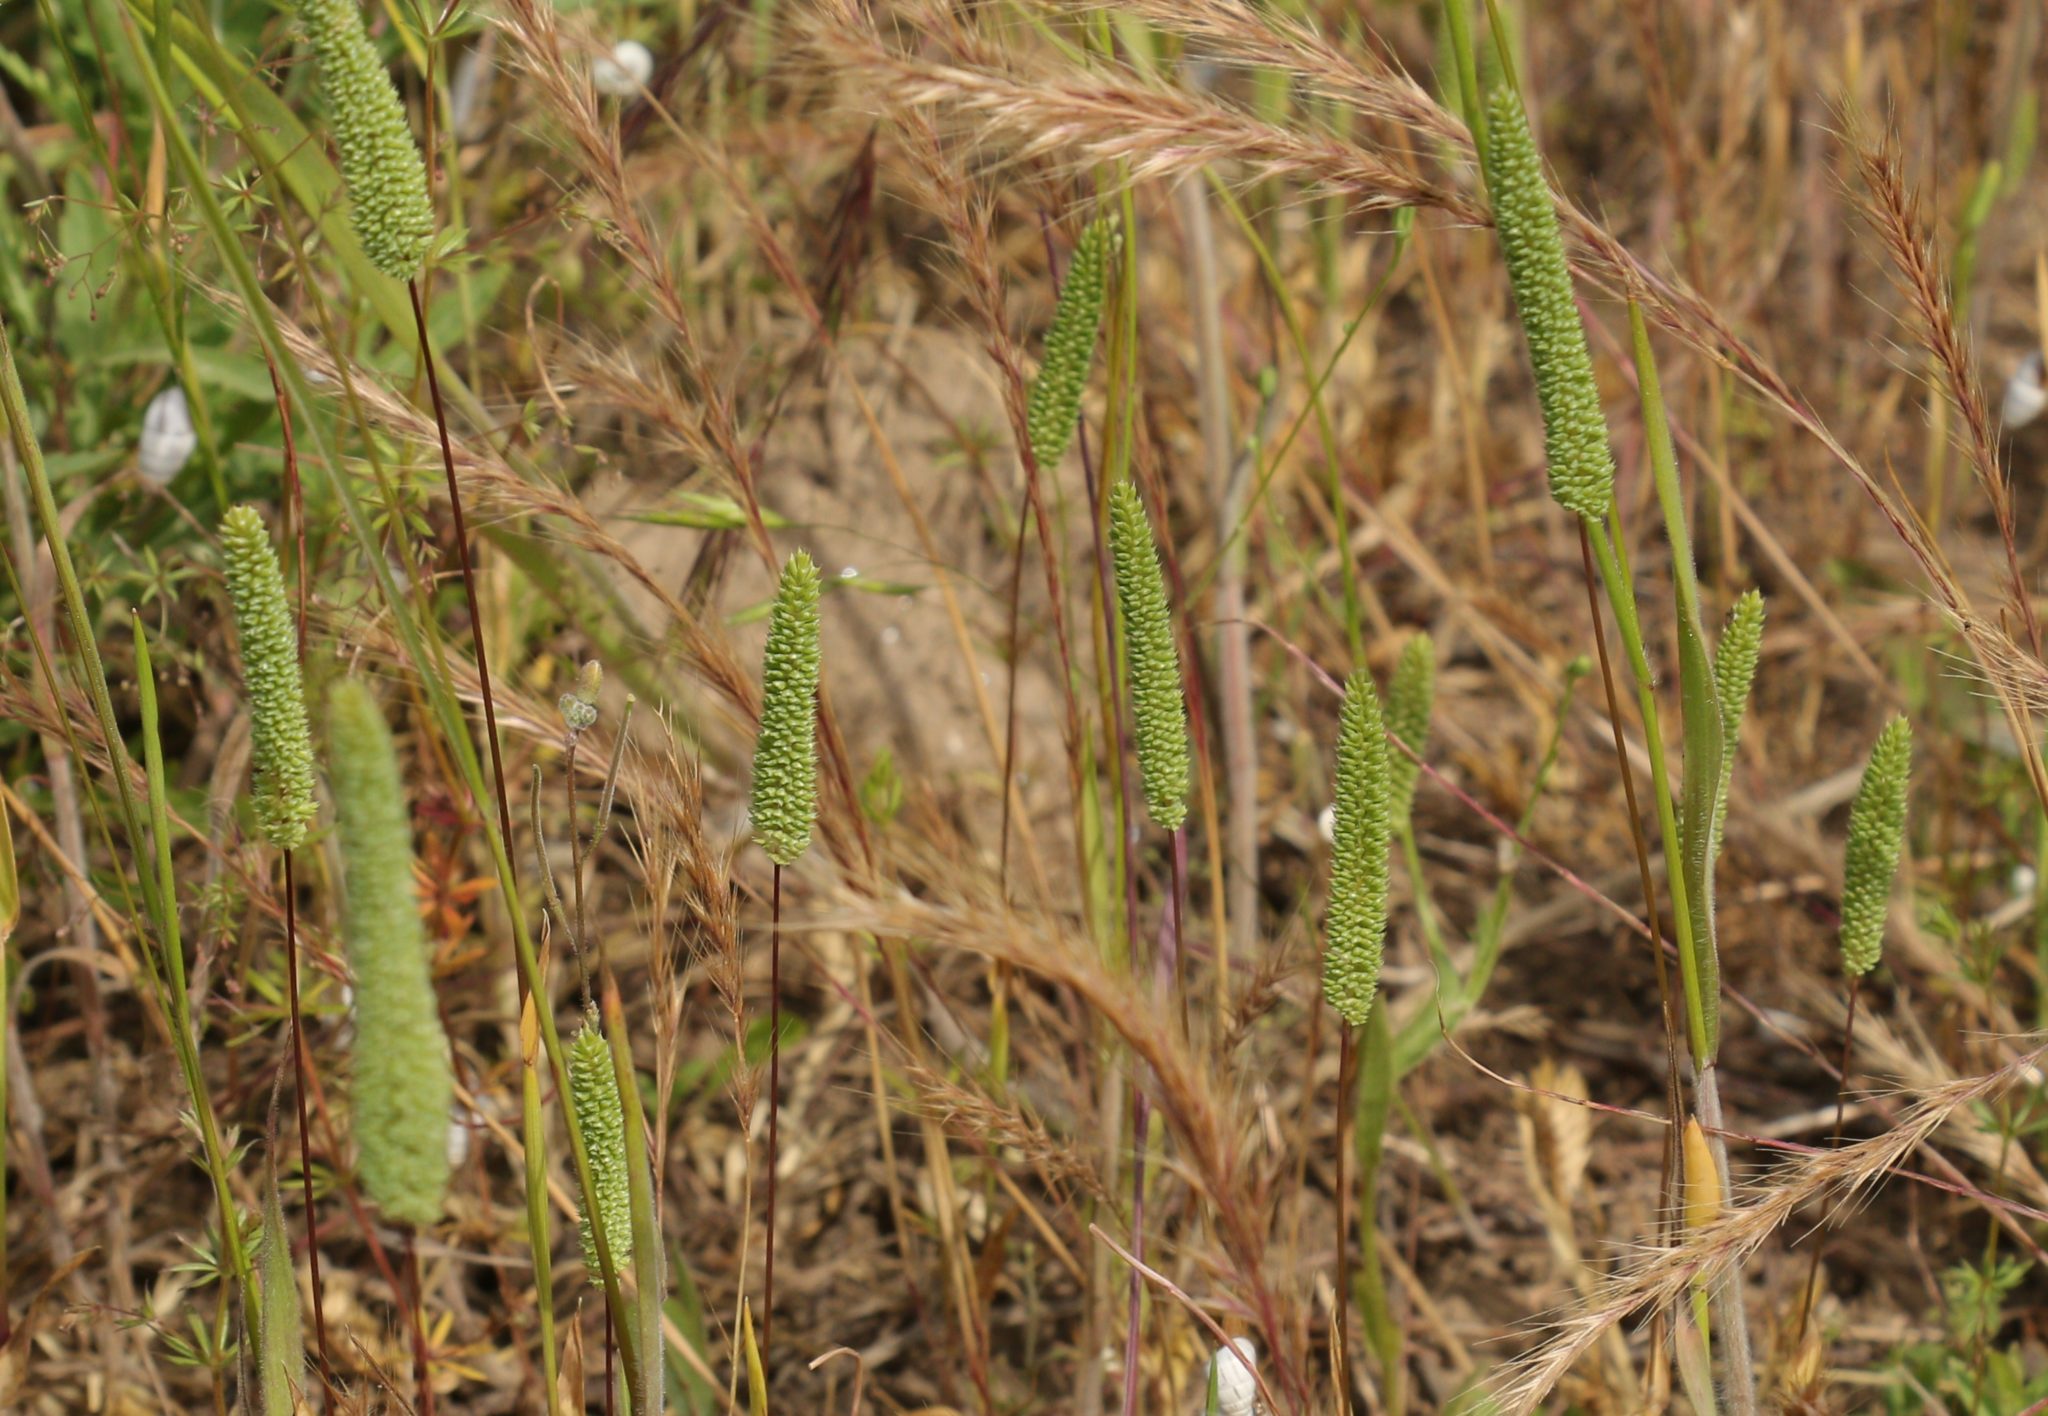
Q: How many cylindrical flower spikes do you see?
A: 12